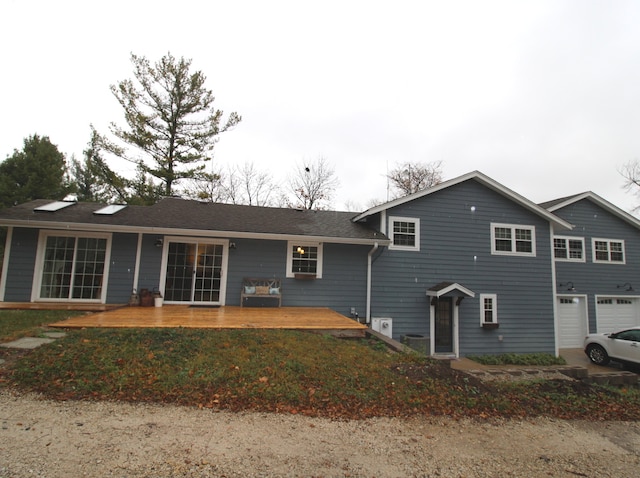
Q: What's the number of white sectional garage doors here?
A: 2